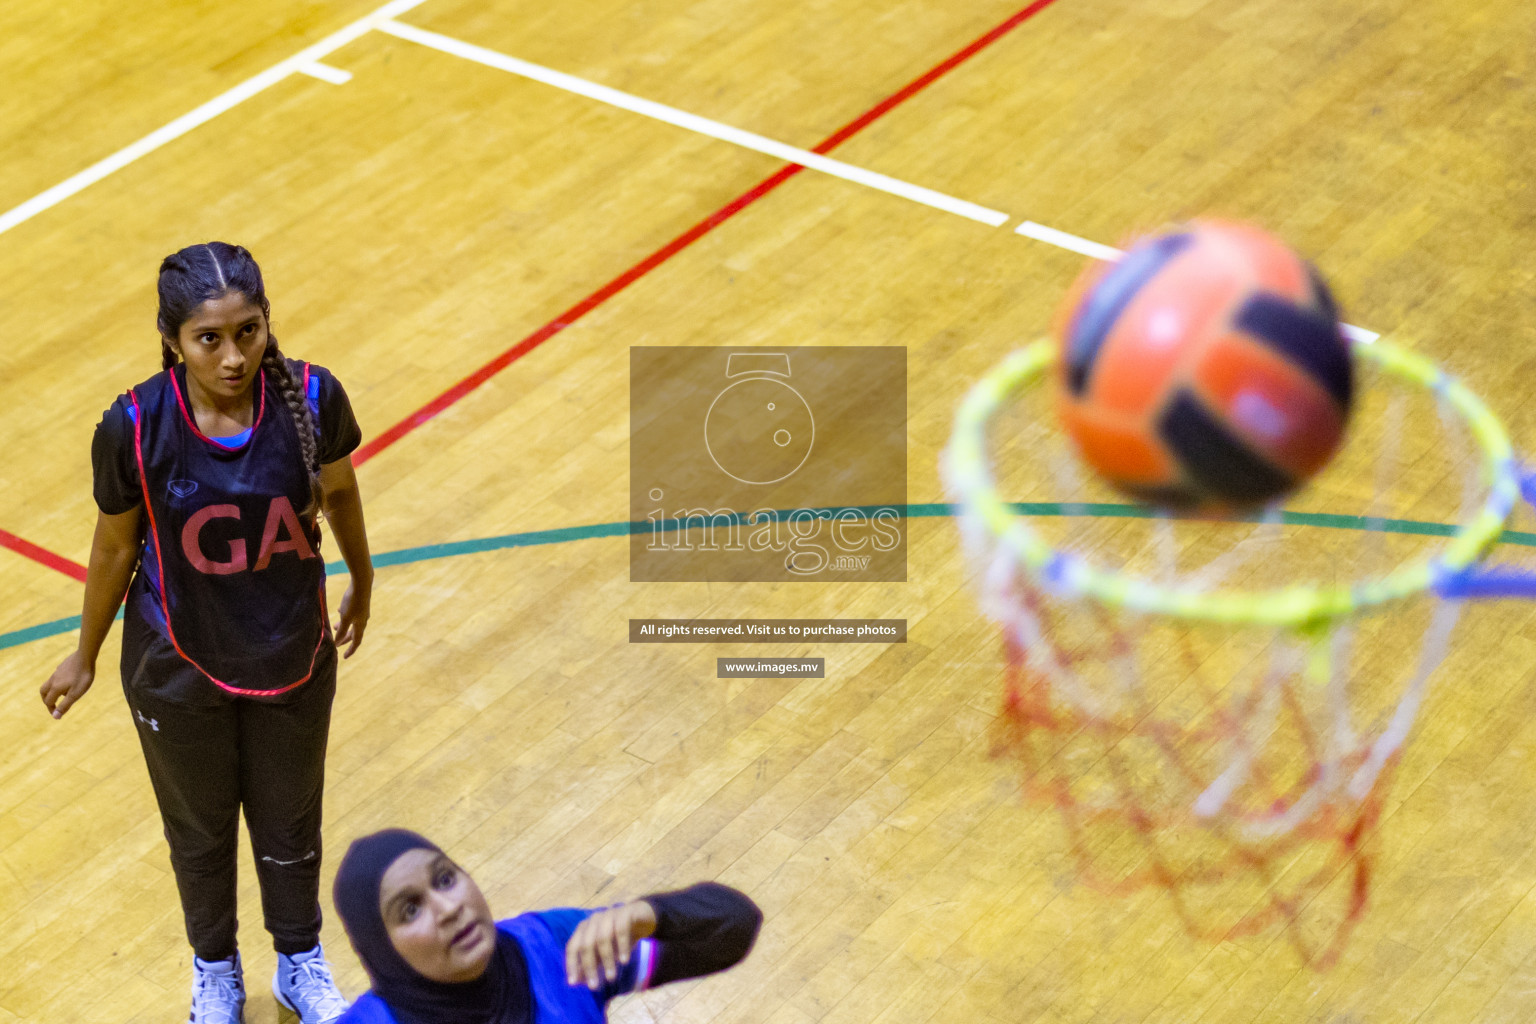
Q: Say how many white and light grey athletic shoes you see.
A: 2